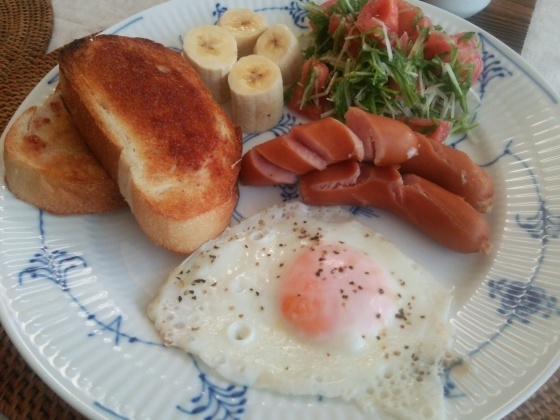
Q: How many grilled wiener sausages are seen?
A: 3